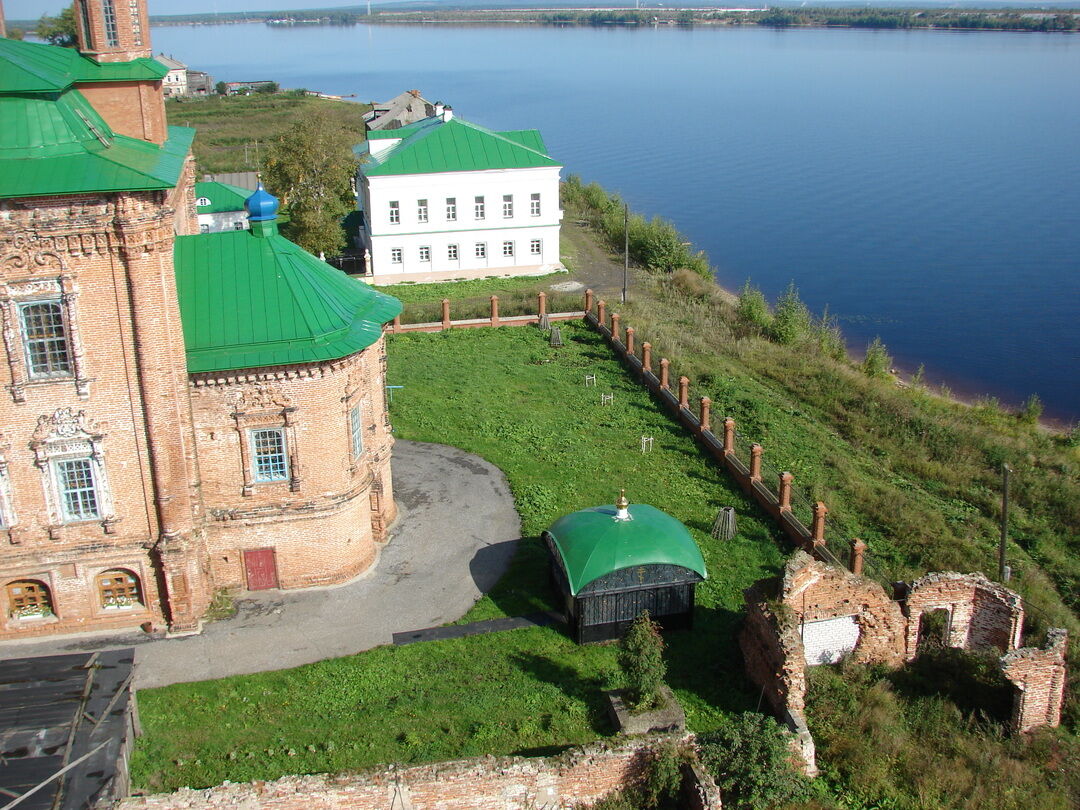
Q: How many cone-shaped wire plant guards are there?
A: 3